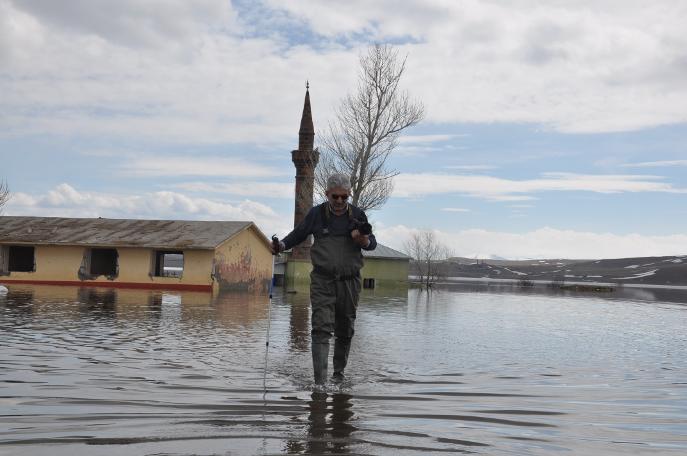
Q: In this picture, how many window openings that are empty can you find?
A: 3